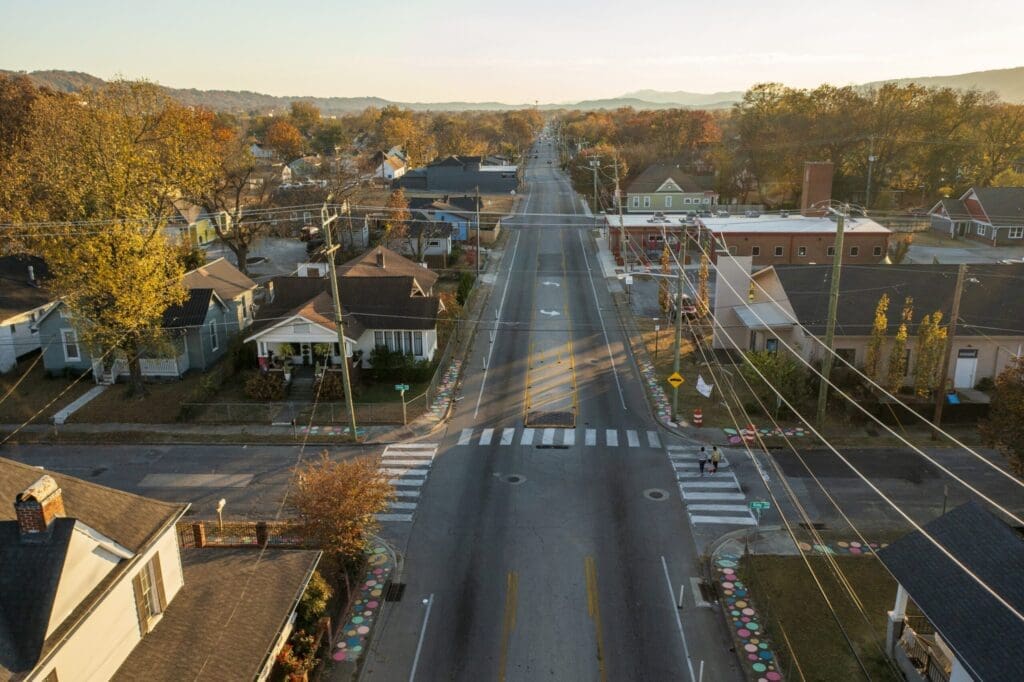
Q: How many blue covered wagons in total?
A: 0